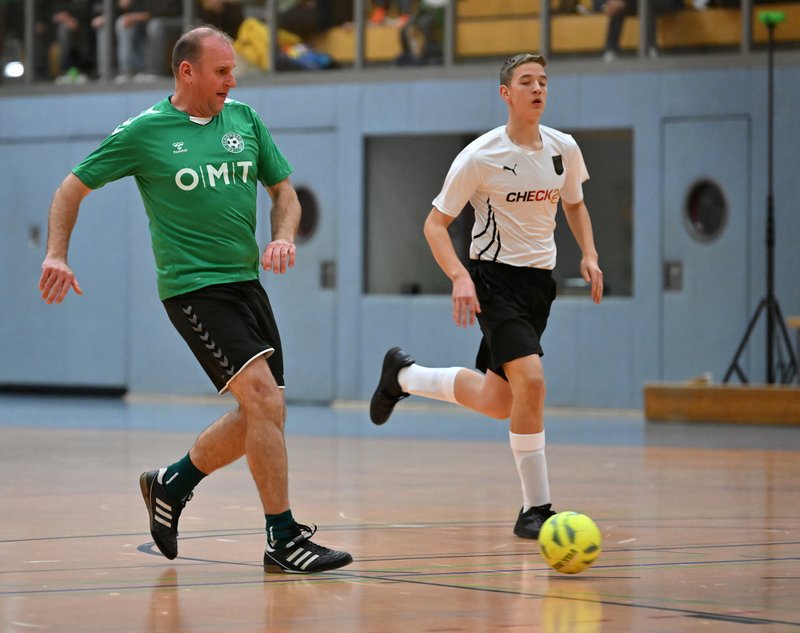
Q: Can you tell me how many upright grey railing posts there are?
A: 9